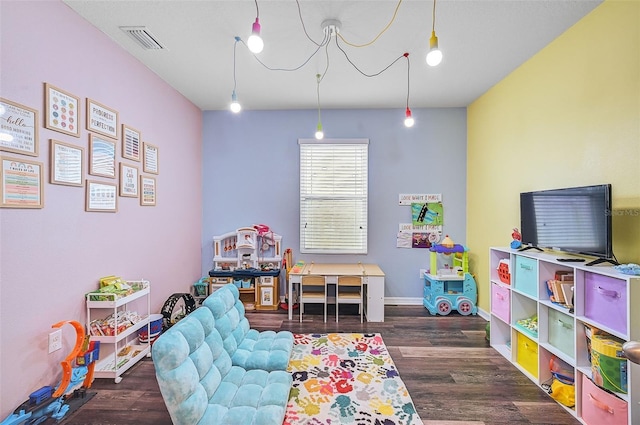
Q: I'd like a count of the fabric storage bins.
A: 6